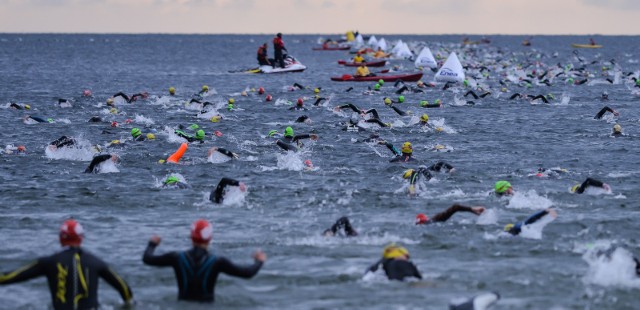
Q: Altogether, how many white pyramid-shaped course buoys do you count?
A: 7